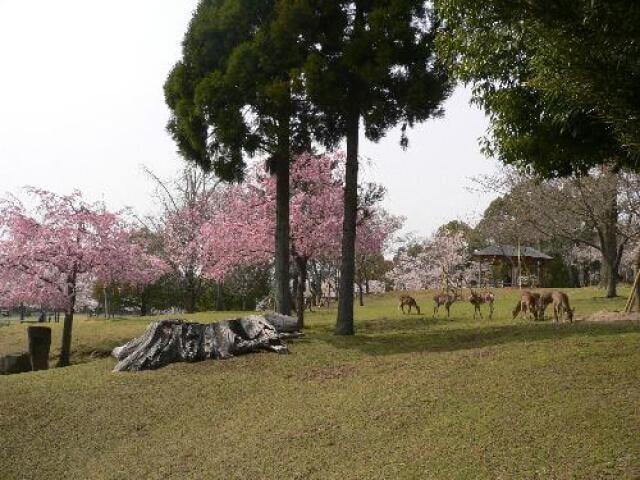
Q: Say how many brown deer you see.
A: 6